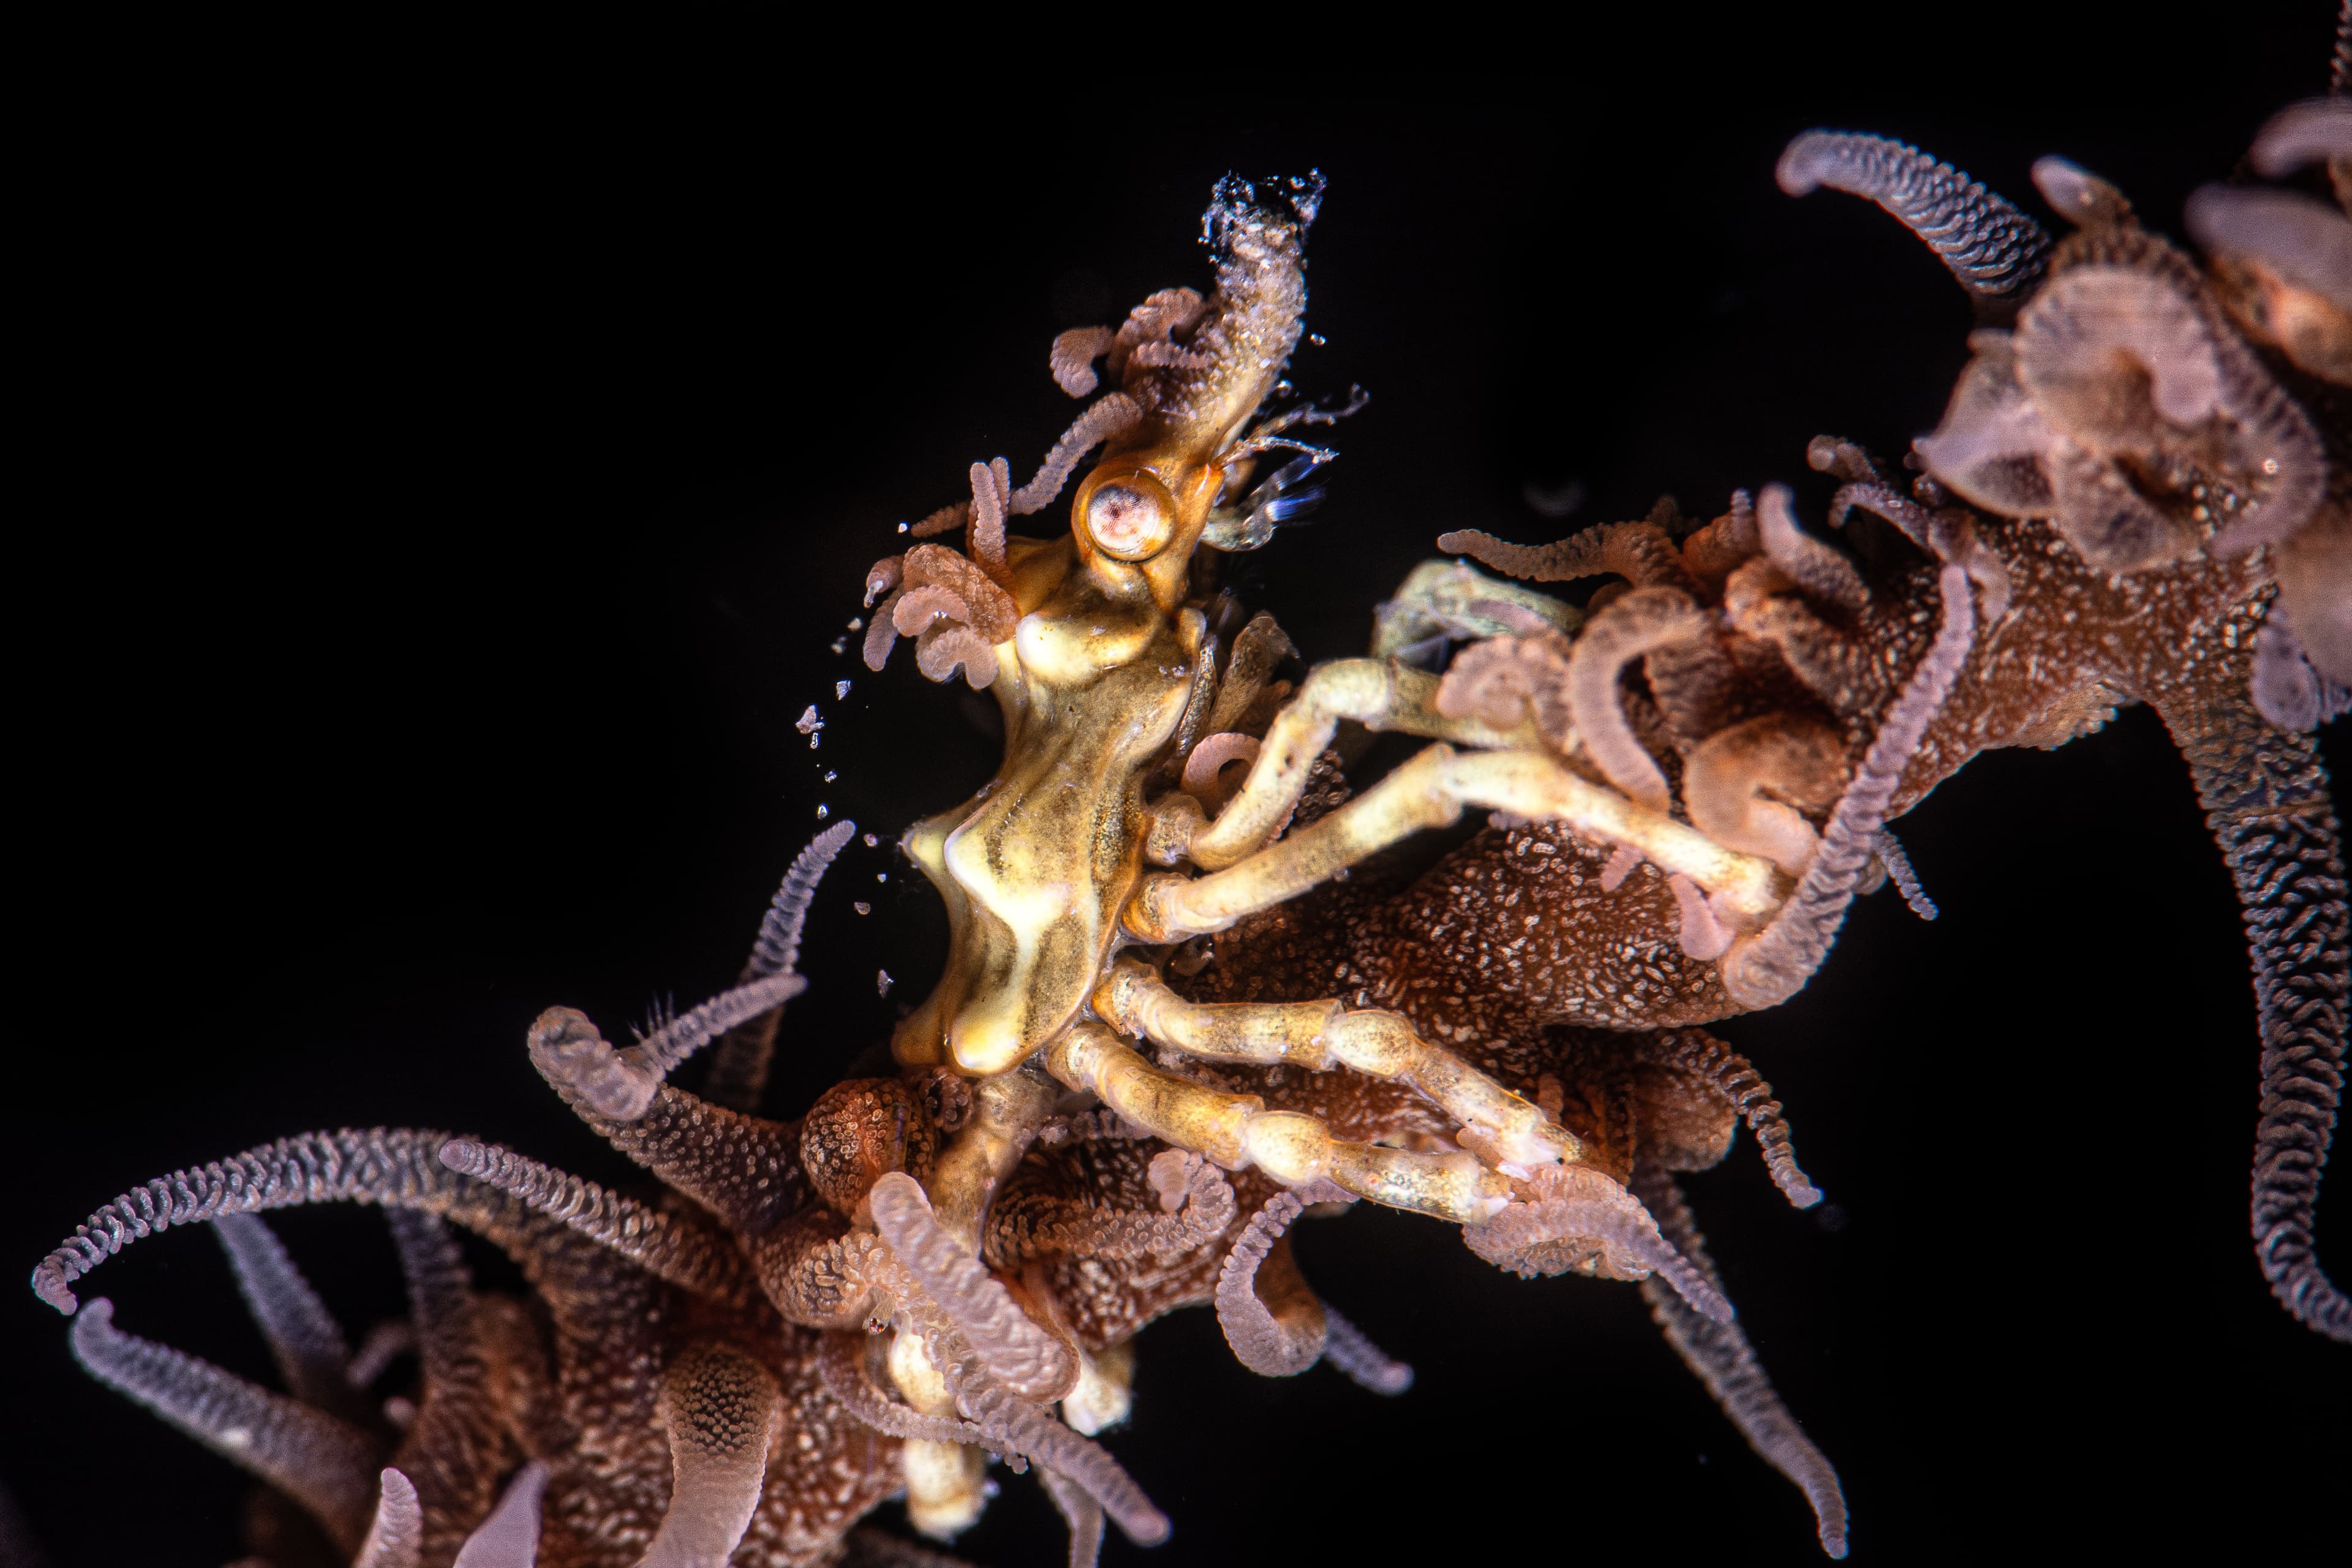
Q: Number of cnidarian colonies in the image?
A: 1